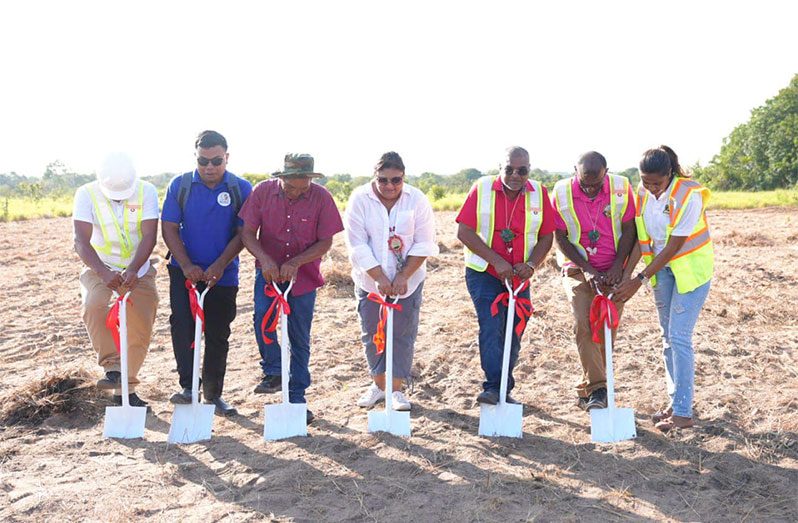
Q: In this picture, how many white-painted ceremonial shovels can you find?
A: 6